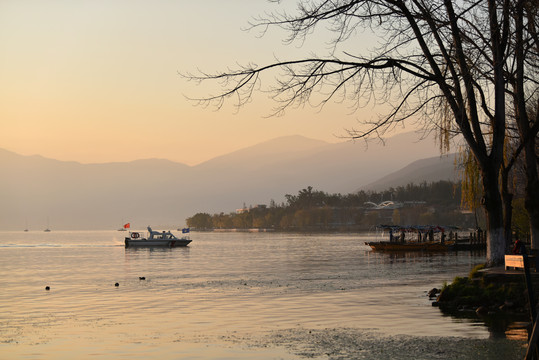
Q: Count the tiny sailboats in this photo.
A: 2